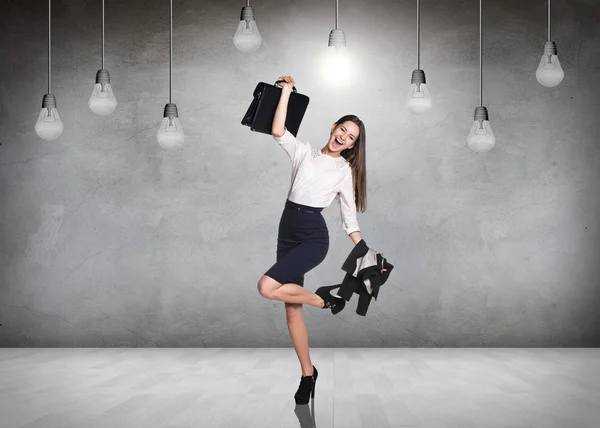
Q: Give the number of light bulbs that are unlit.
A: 7